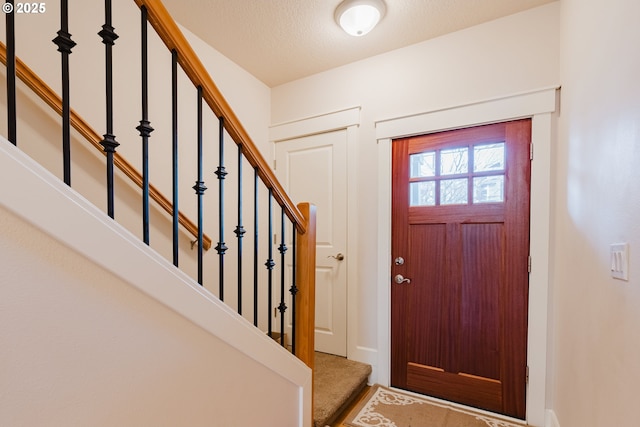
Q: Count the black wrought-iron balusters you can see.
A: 12